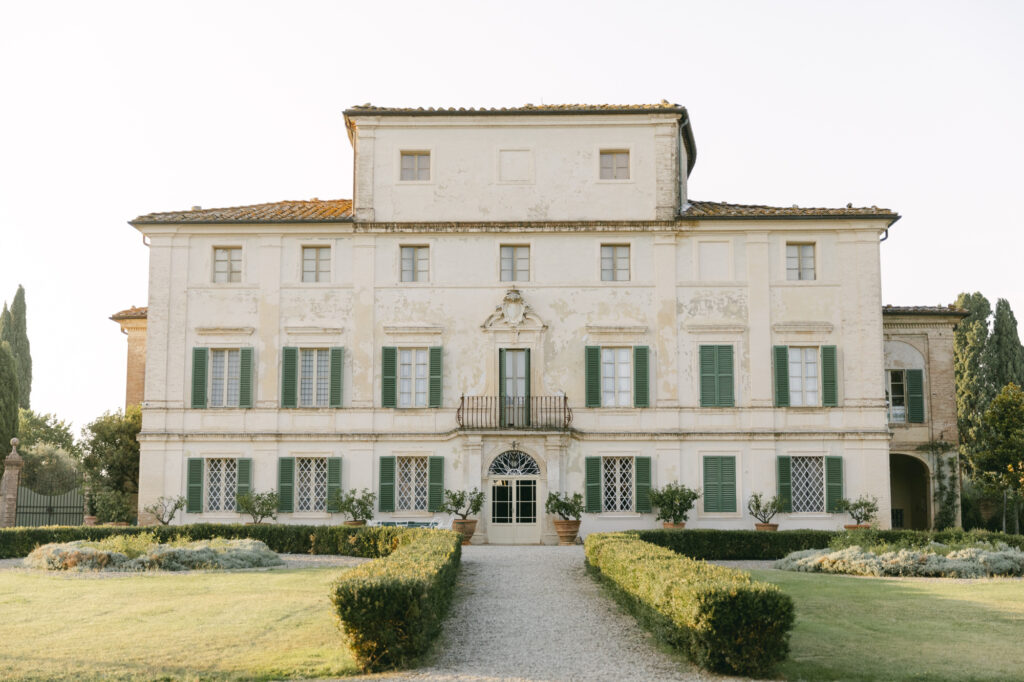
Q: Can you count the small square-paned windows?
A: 8